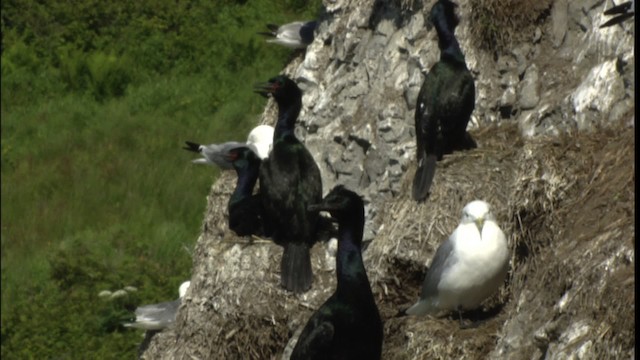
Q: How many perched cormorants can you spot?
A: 4